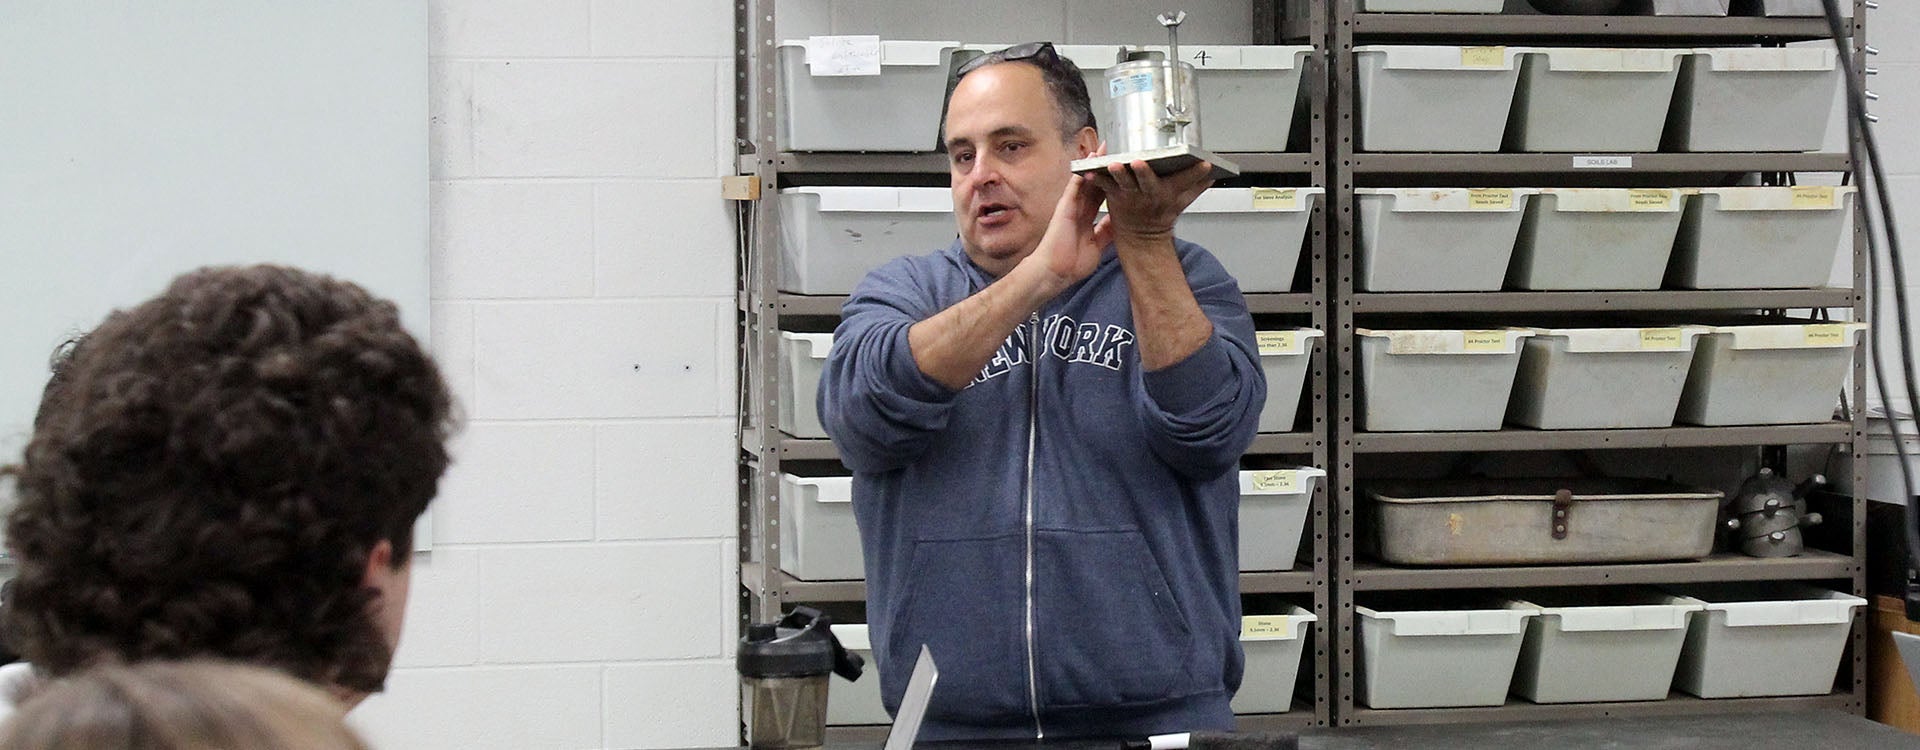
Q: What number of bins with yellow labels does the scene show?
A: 11